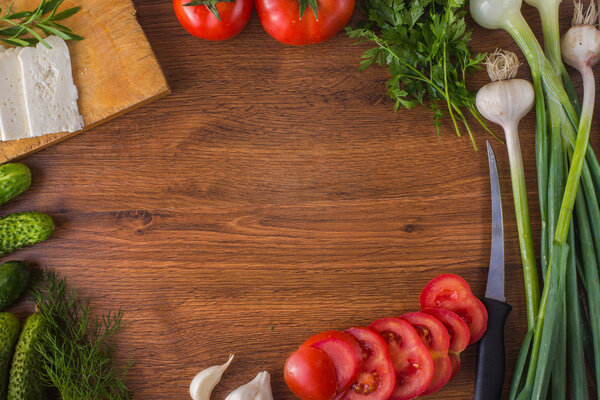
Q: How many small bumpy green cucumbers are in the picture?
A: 5